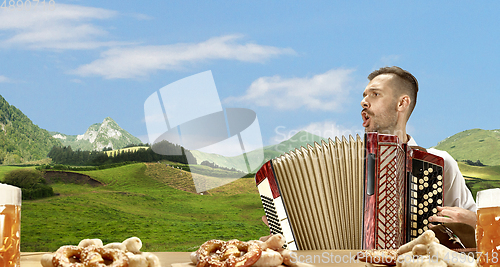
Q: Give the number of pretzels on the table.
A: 3